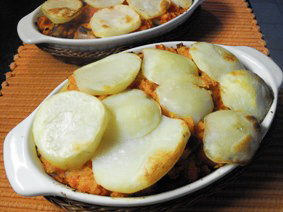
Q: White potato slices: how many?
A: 14